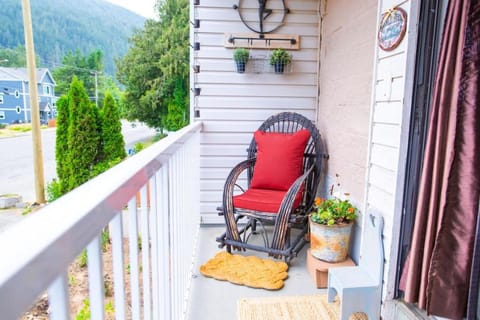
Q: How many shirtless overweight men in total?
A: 0